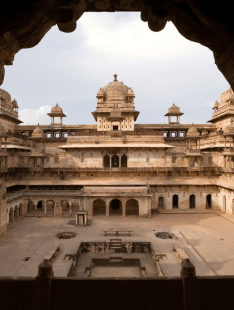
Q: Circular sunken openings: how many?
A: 2